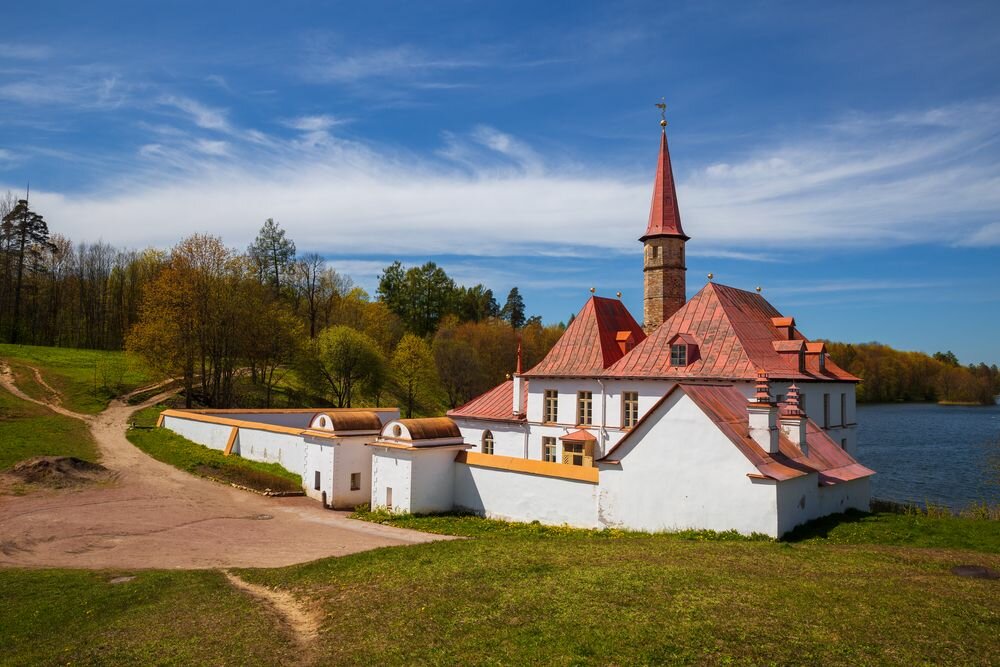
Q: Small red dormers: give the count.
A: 5